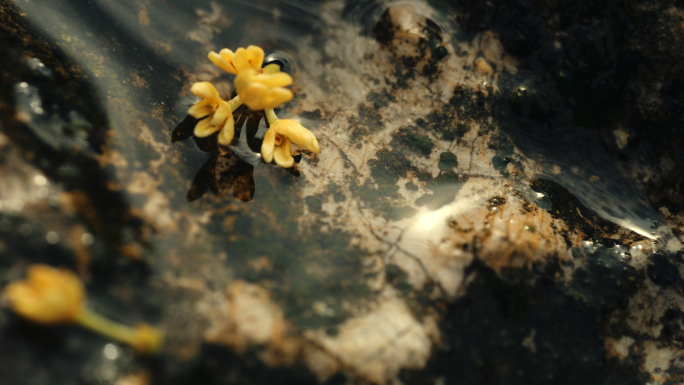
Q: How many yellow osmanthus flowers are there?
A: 5